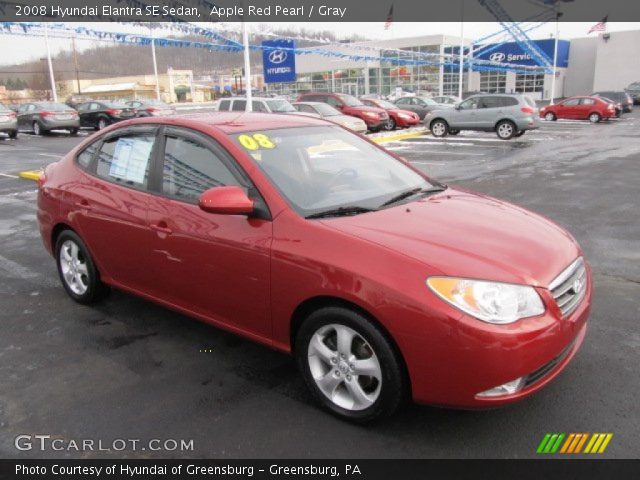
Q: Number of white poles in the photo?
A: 5